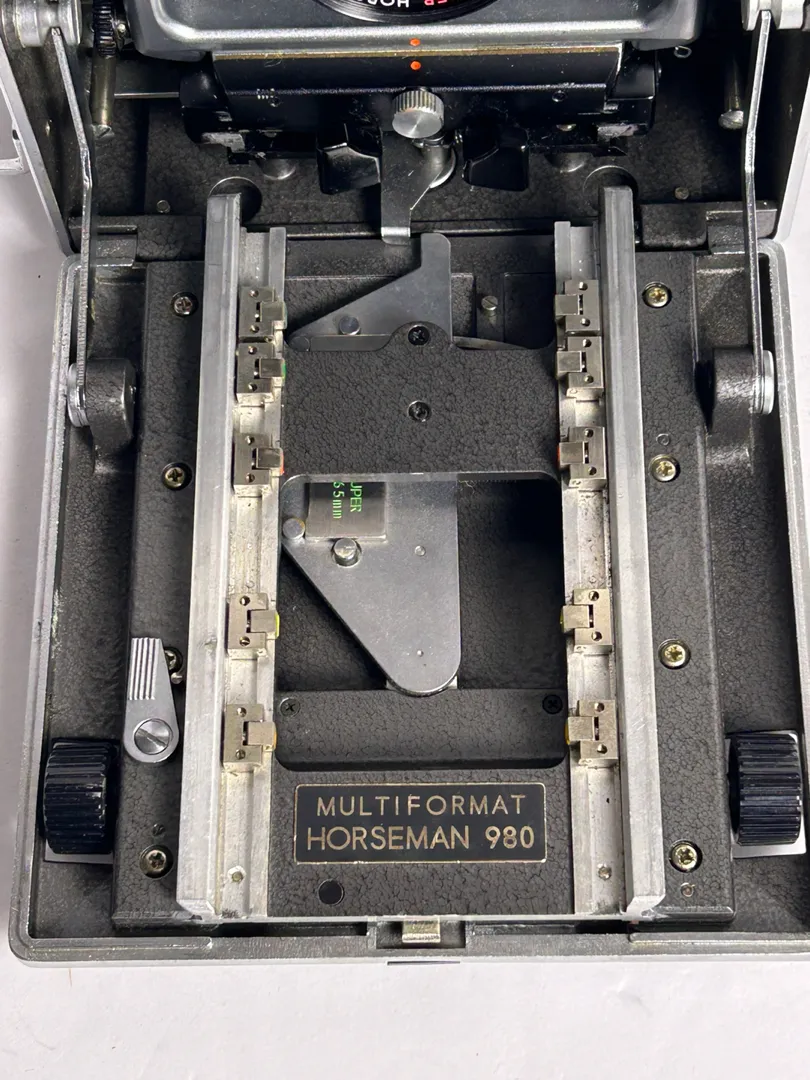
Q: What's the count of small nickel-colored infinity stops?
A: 10